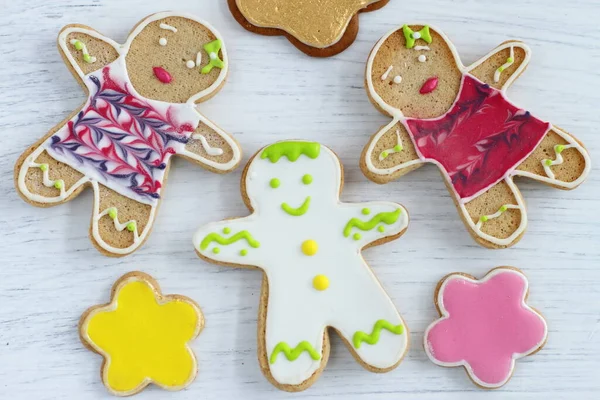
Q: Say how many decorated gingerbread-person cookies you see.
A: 3